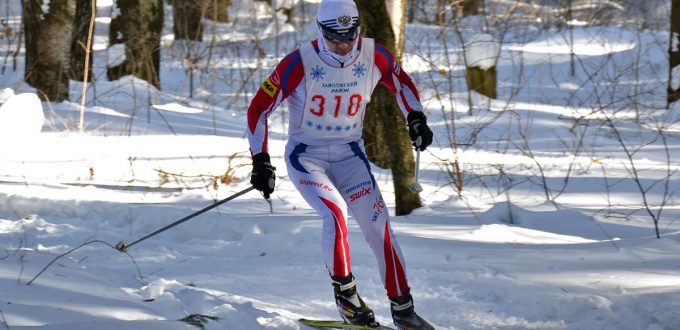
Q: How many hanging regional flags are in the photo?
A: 0